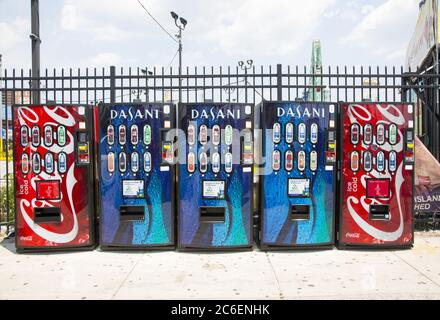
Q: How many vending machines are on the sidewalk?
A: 5